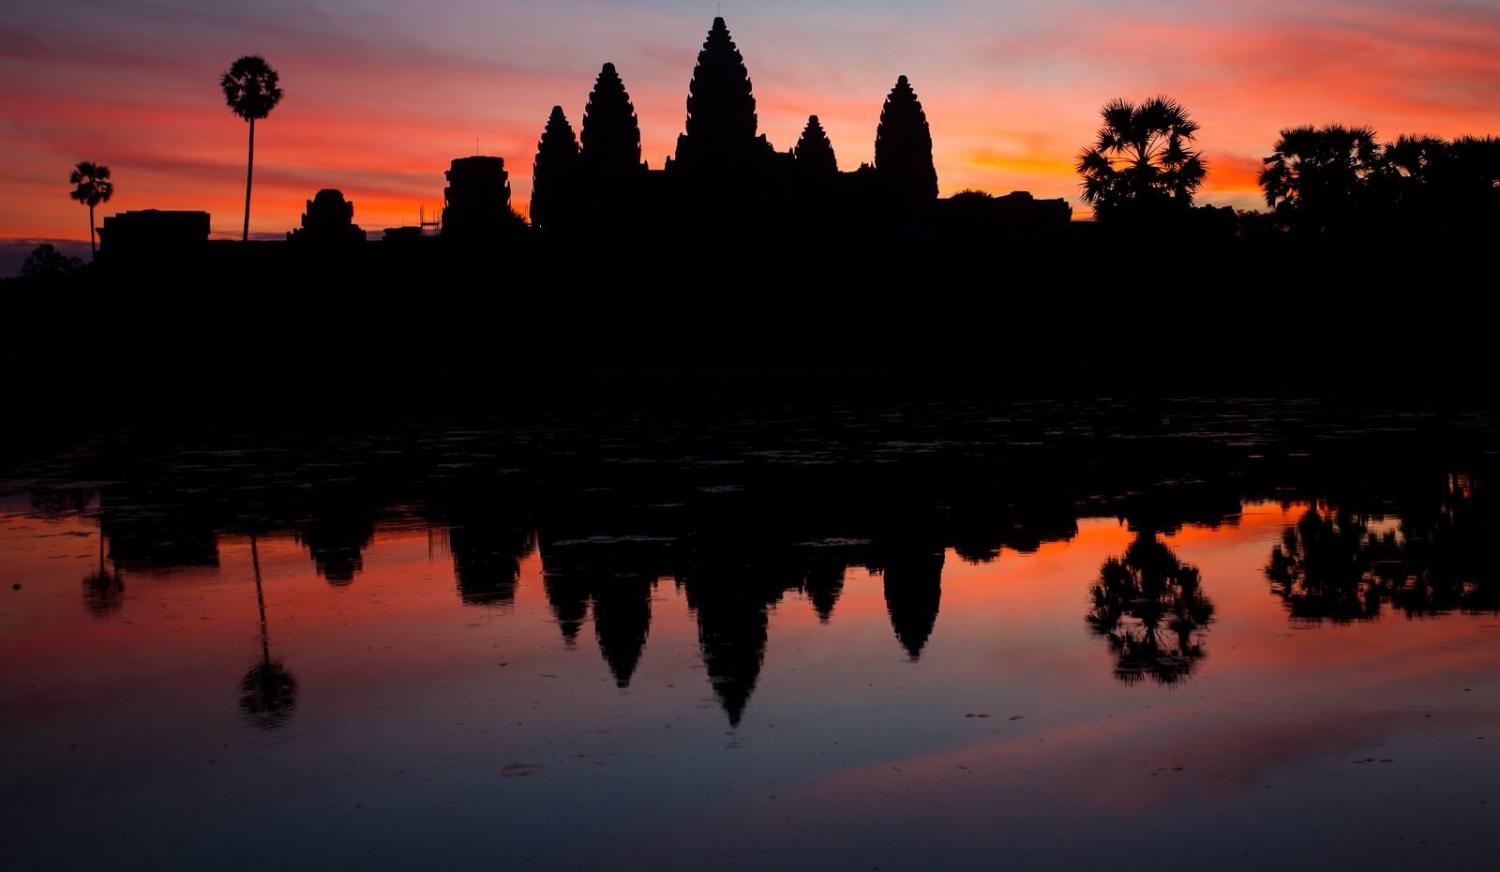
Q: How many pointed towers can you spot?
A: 5